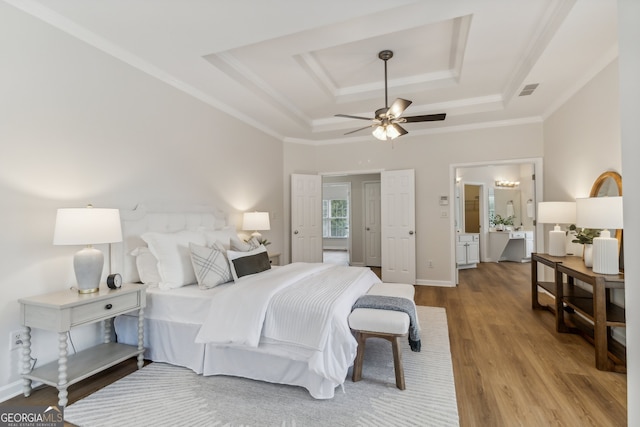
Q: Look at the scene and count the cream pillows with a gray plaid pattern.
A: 2